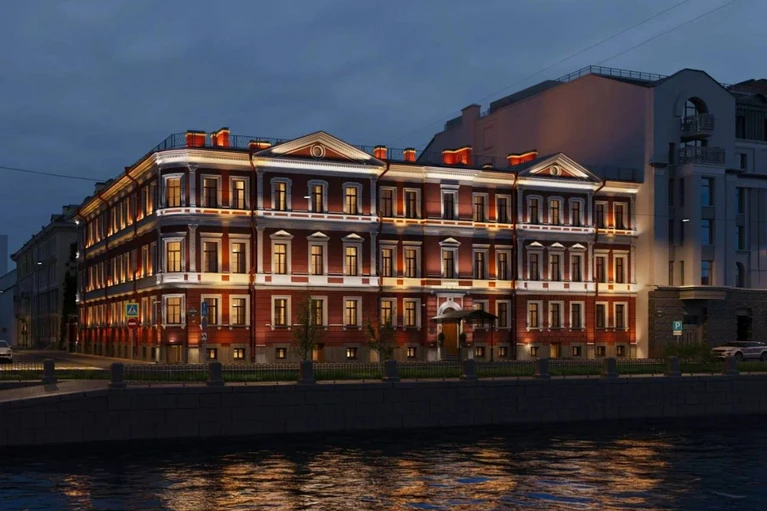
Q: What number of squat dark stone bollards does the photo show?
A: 10